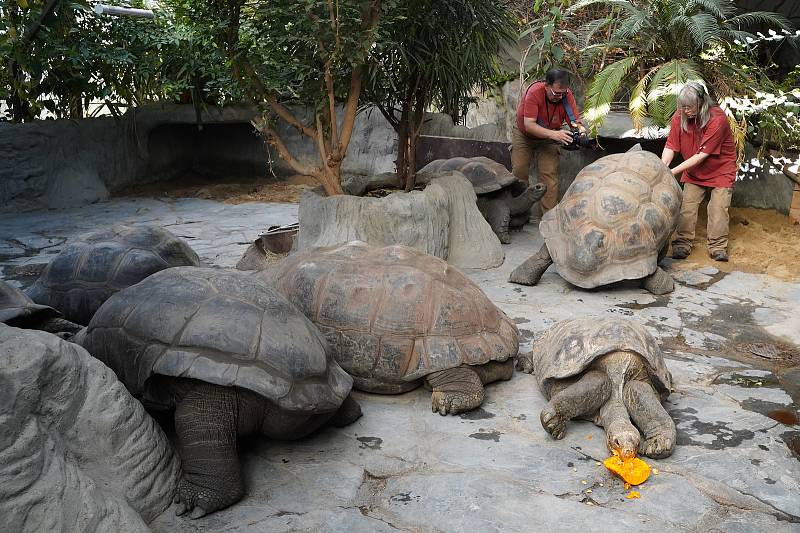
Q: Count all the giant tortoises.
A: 7